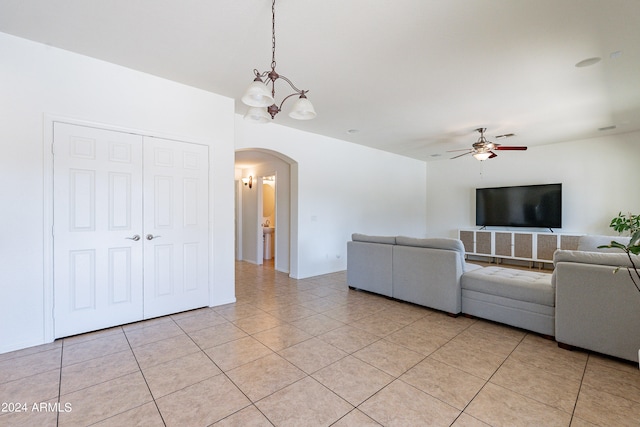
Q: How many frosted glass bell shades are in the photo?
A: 3